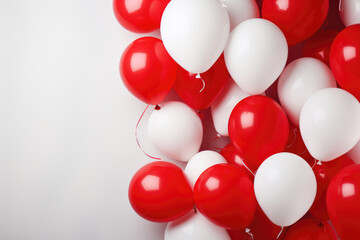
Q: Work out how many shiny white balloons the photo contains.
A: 11